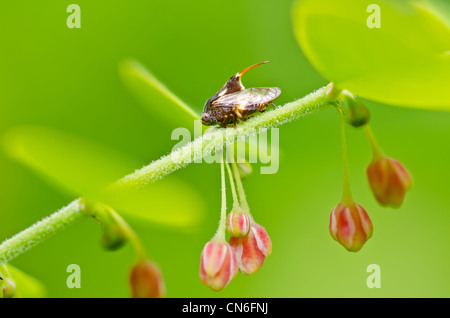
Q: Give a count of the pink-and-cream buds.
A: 6